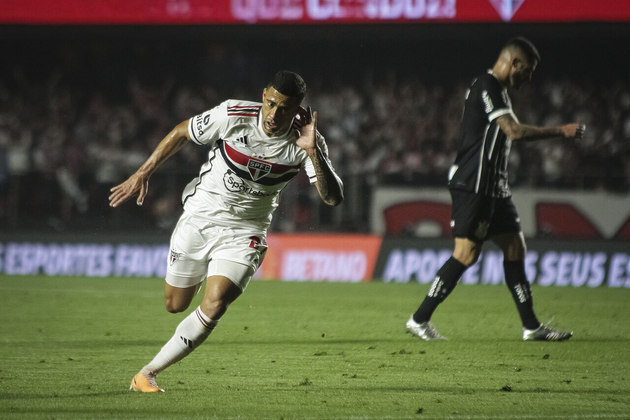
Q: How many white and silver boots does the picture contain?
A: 2